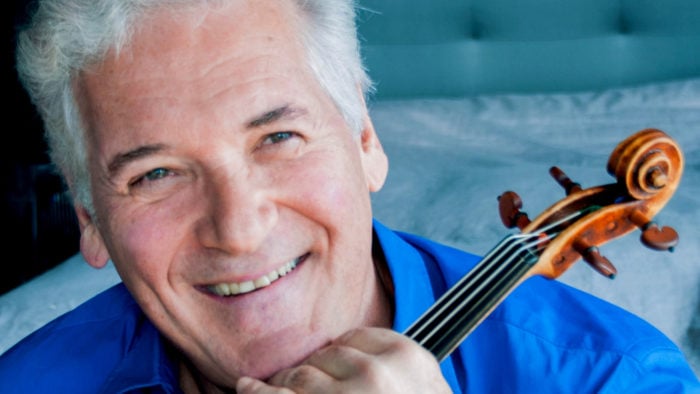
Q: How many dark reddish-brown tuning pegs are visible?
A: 4